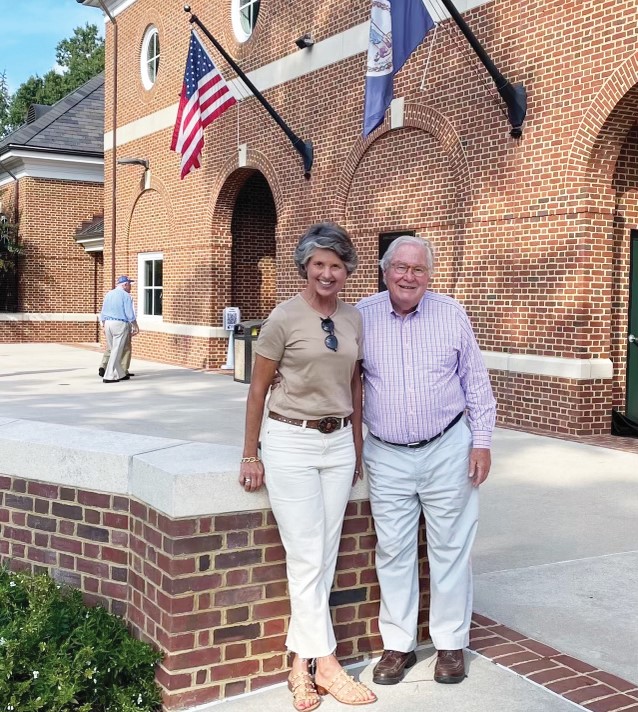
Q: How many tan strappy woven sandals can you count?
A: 2